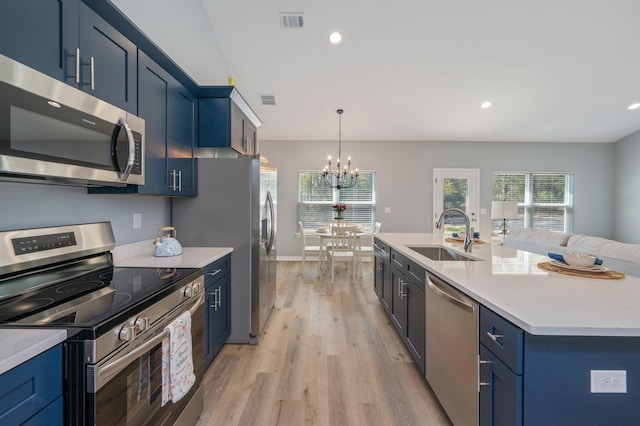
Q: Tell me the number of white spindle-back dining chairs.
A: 4